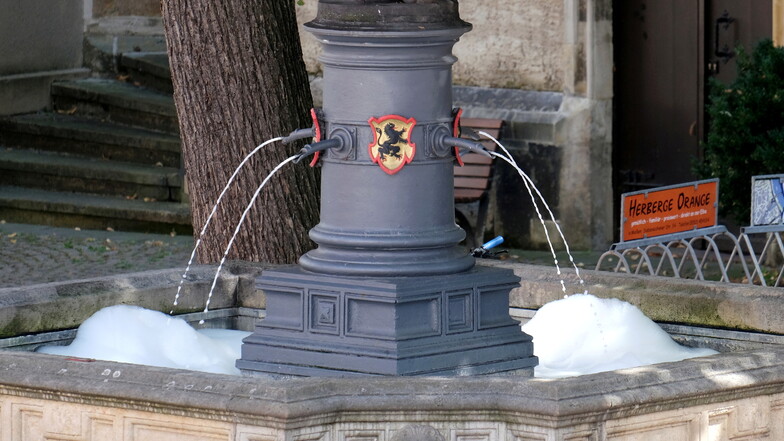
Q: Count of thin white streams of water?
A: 4